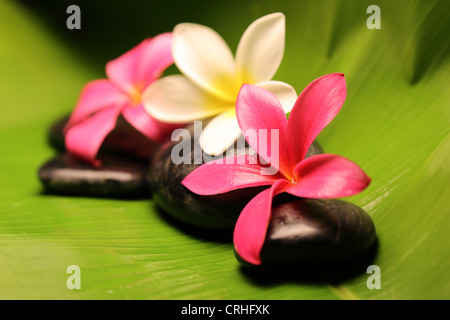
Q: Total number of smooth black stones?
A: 4